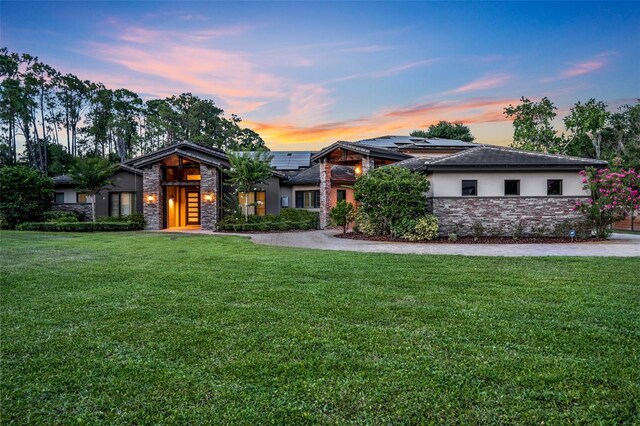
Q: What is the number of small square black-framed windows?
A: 3